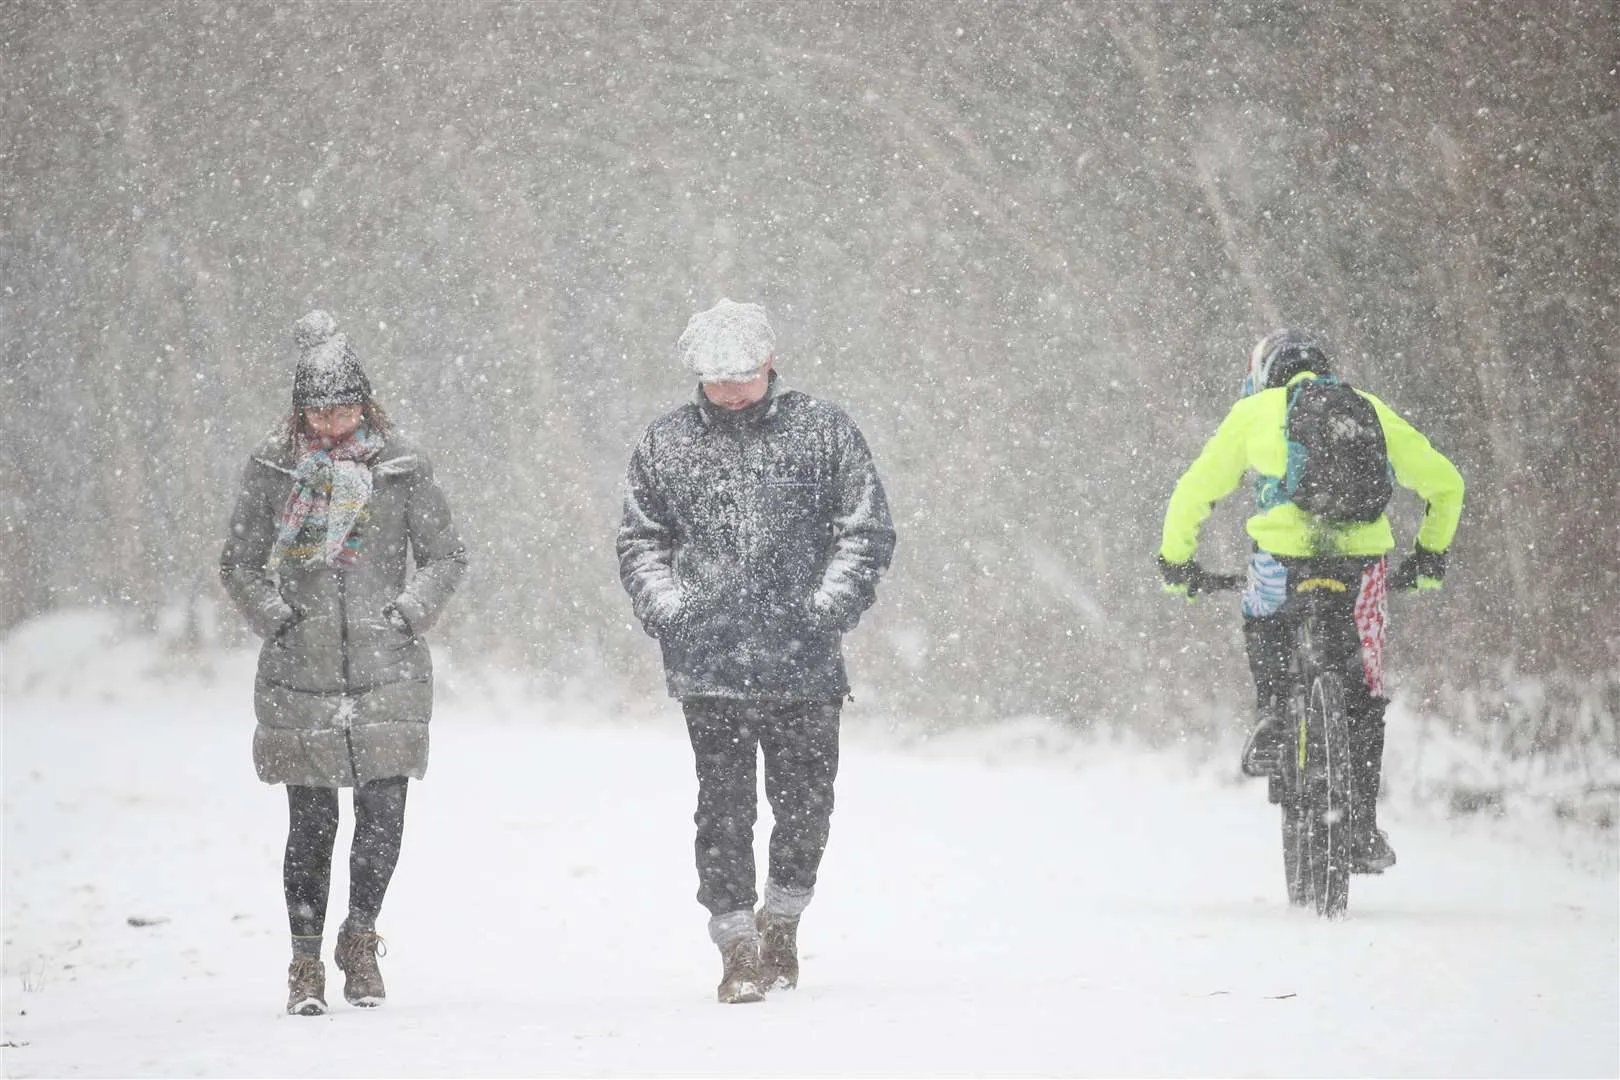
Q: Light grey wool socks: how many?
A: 2